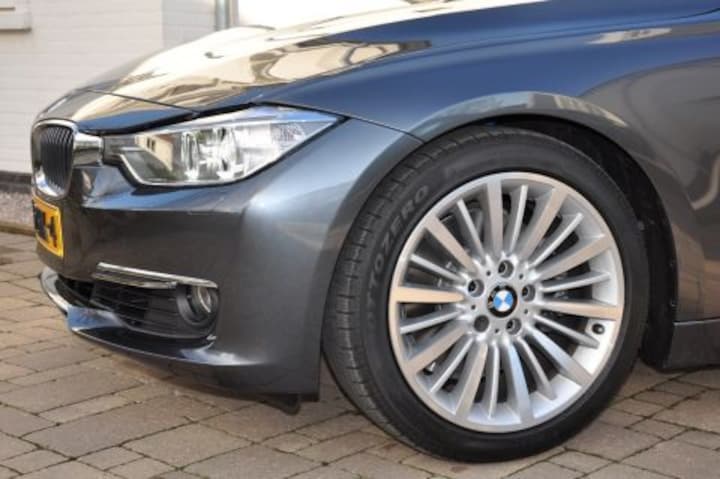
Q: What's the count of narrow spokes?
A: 10